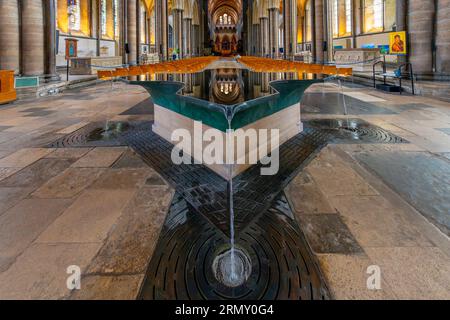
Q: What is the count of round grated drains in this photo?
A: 3